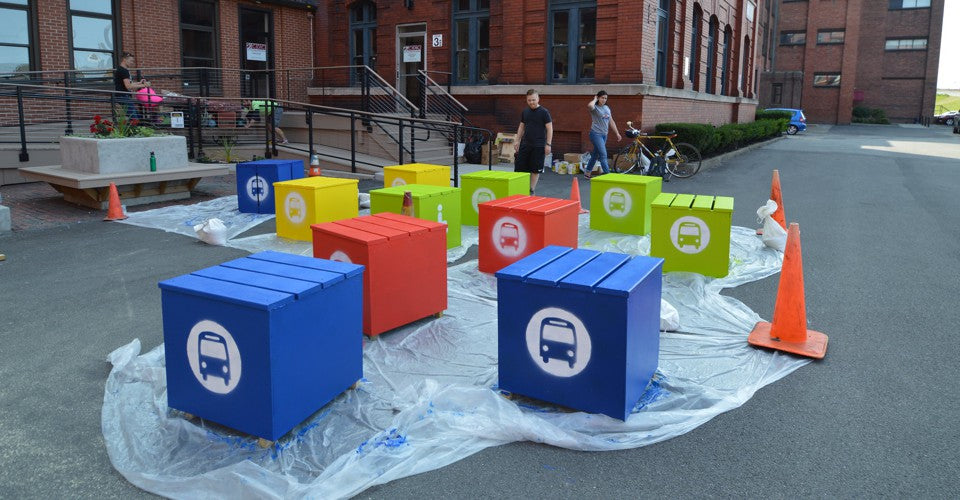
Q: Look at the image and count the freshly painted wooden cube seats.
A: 11